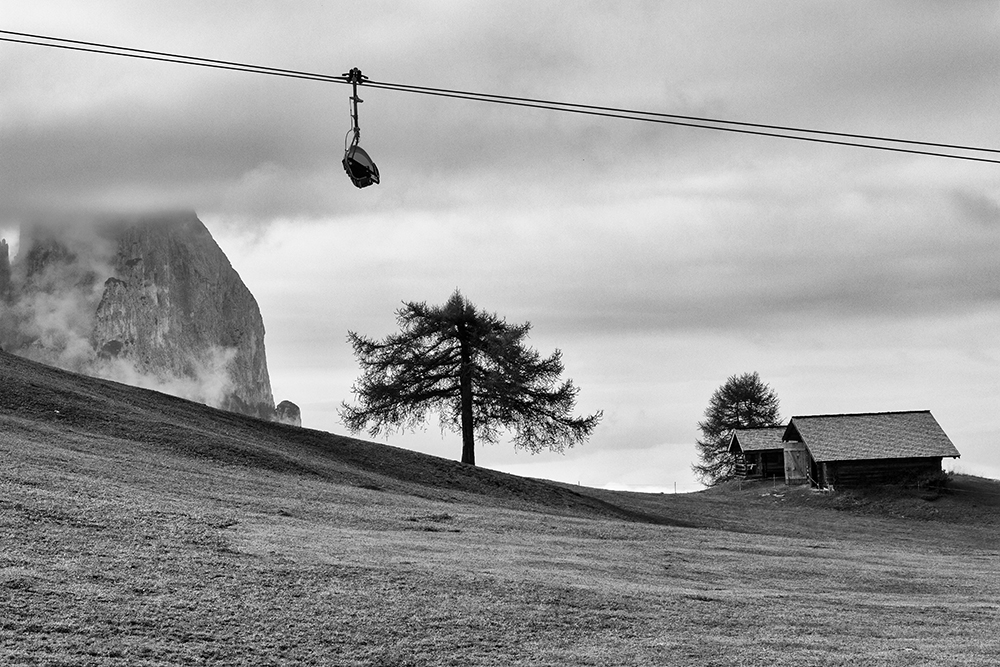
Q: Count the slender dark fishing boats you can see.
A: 0